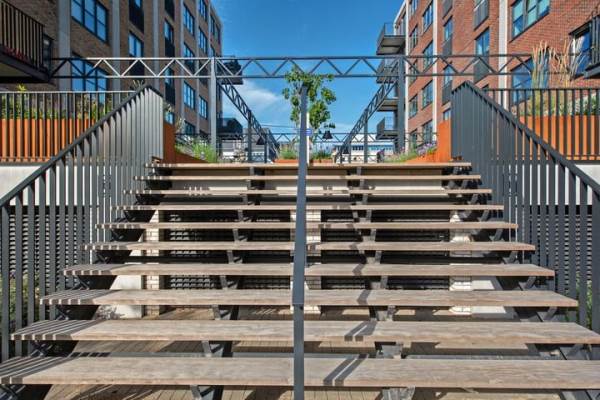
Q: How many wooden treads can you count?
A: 10